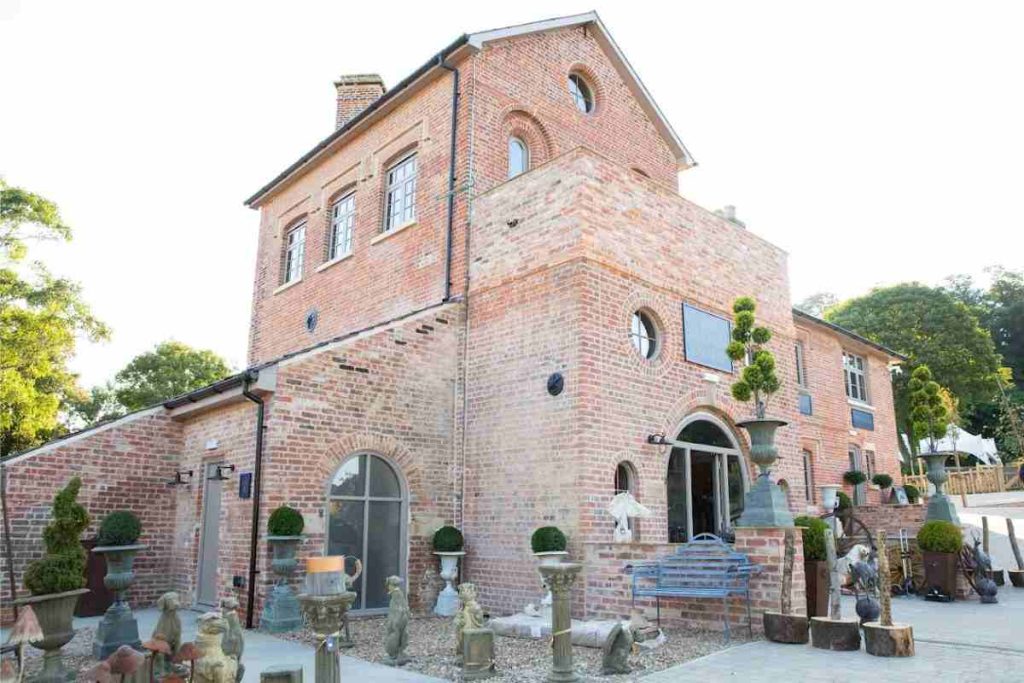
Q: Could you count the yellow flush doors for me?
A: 0